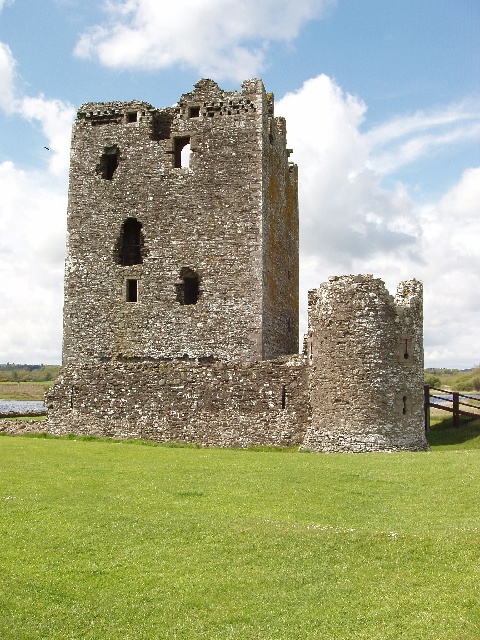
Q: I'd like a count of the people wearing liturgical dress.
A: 0